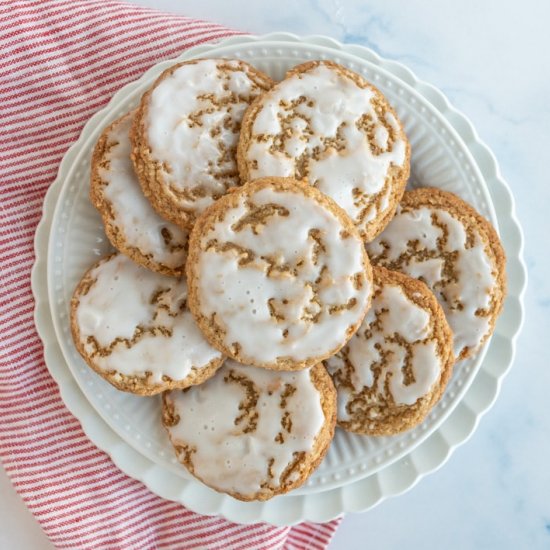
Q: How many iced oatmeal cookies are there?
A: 8